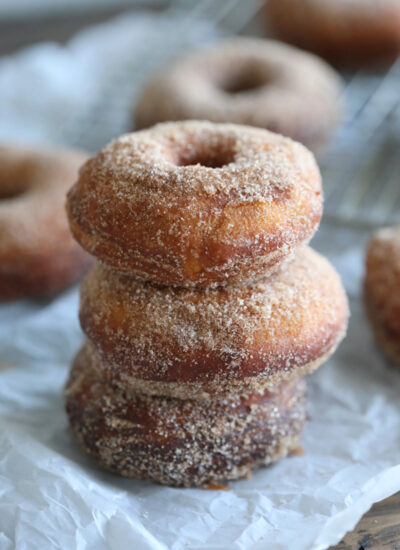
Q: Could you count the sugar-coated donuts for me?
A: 7